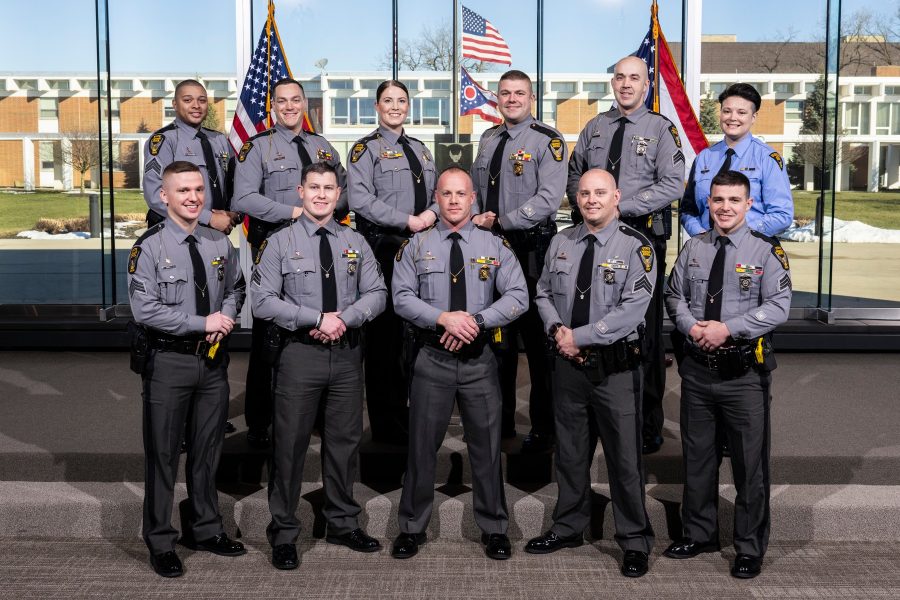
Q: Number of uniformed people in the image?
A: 11